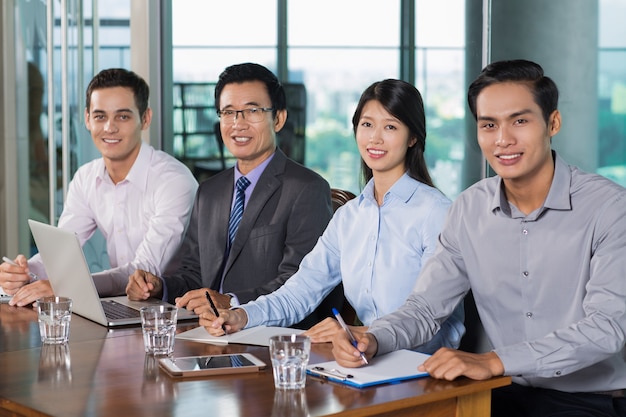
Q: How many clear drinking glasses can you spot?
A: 3